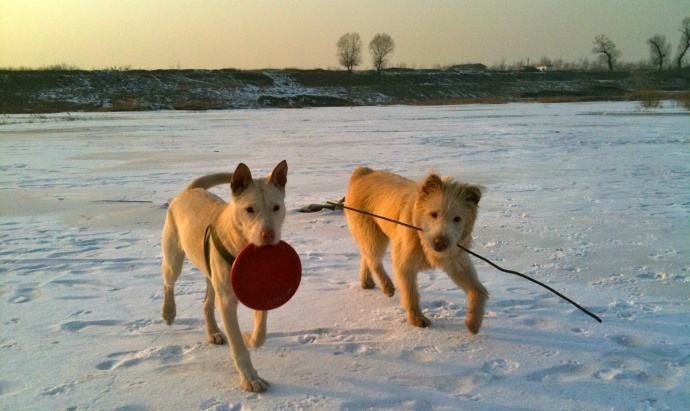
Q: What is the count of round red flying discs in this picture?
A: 1